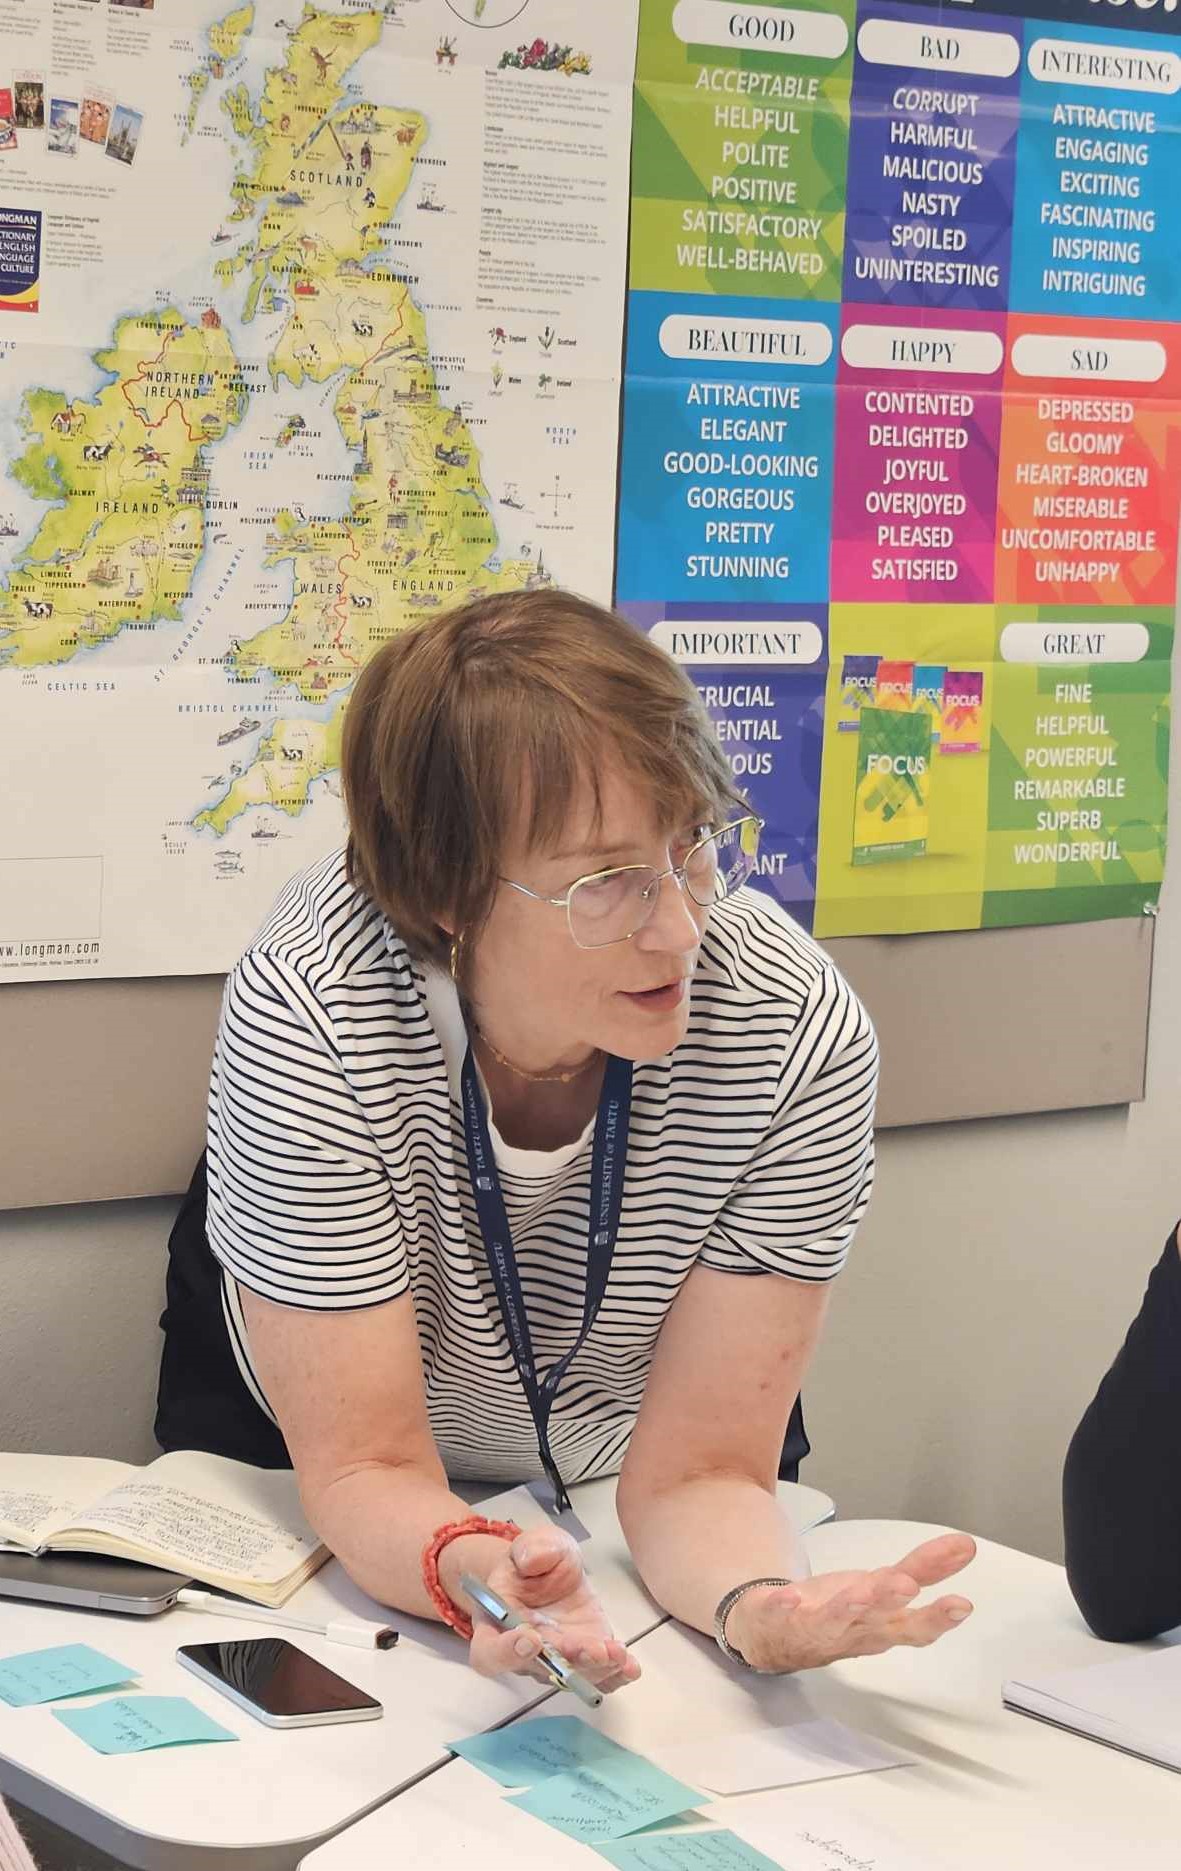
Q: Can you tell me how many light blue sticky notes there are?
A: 5